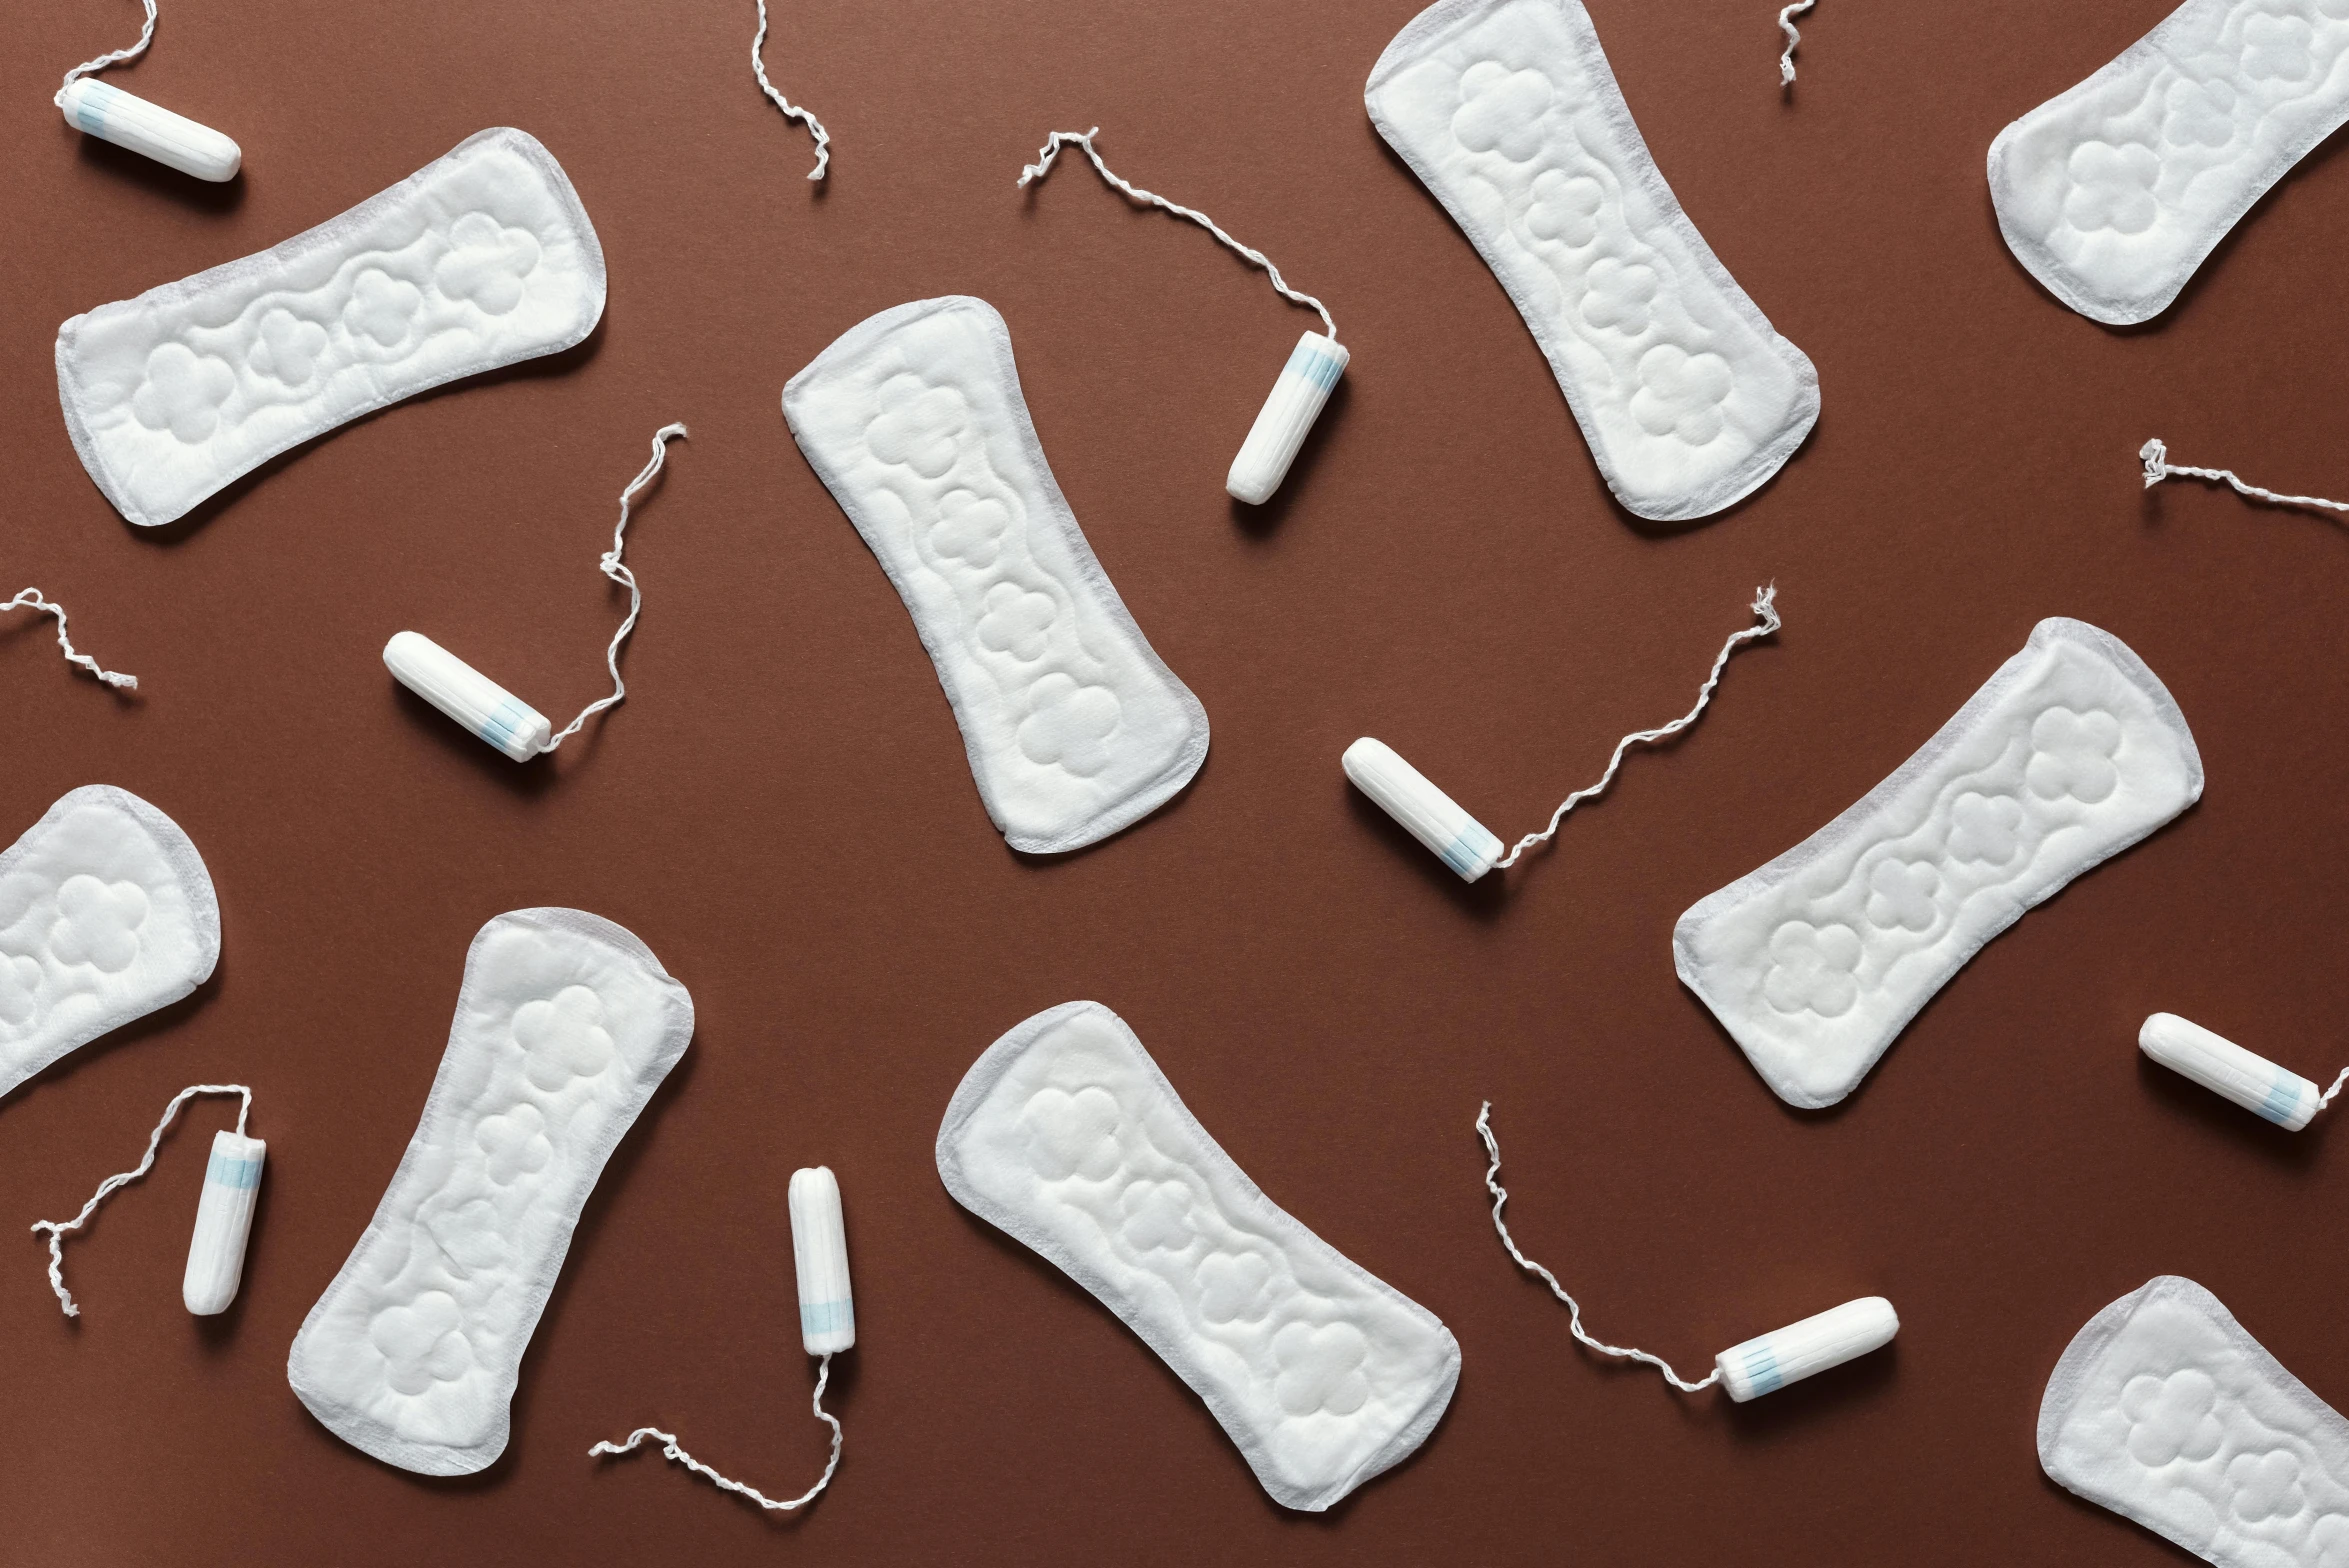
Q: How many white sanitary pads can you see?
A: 9